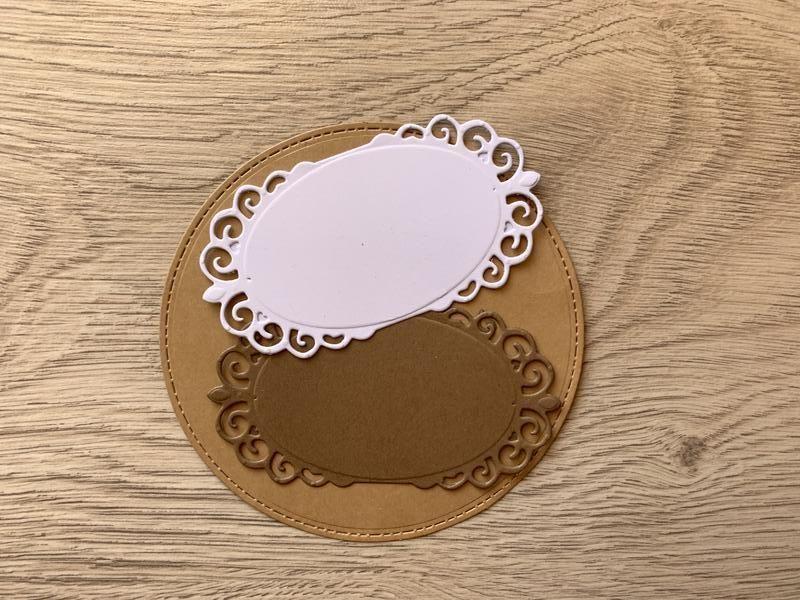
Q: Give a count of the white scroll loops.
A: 12